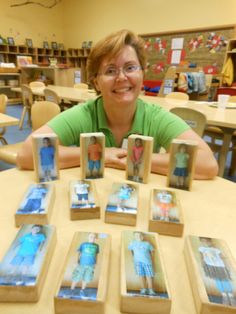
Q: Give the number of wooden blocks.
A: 12